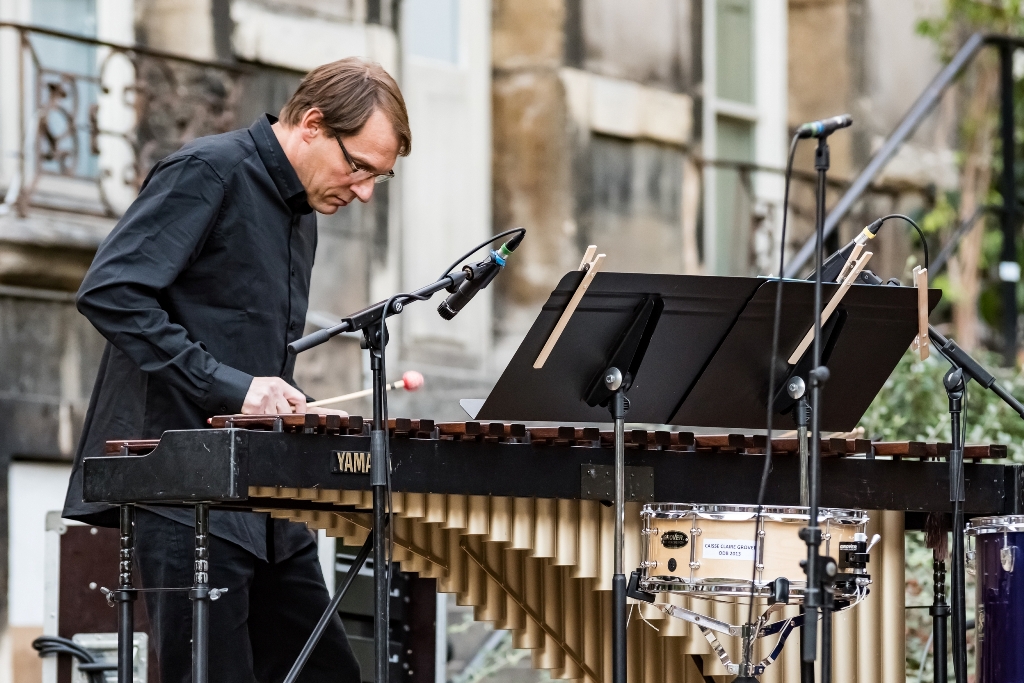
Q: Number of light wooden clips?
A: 3